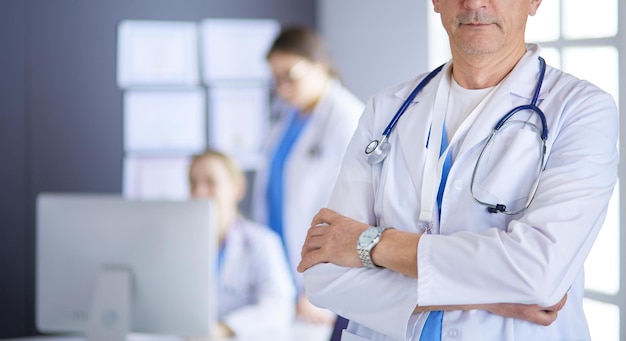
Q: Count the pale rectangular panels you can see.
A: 5